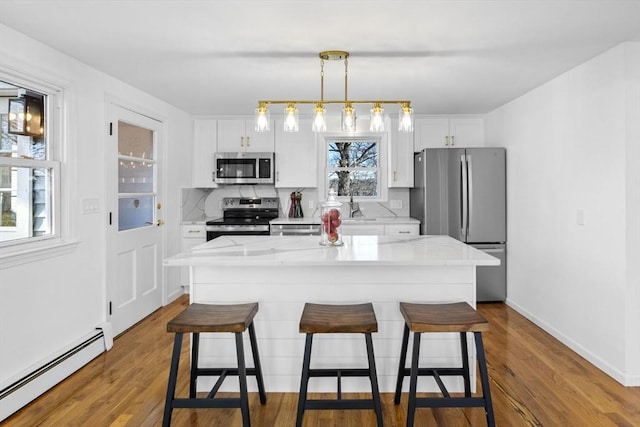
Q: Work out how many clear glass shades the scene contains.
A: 6